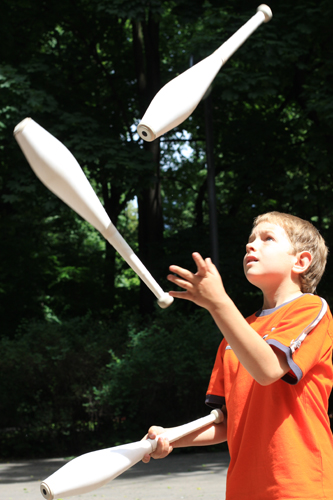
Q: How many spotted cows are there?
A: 0